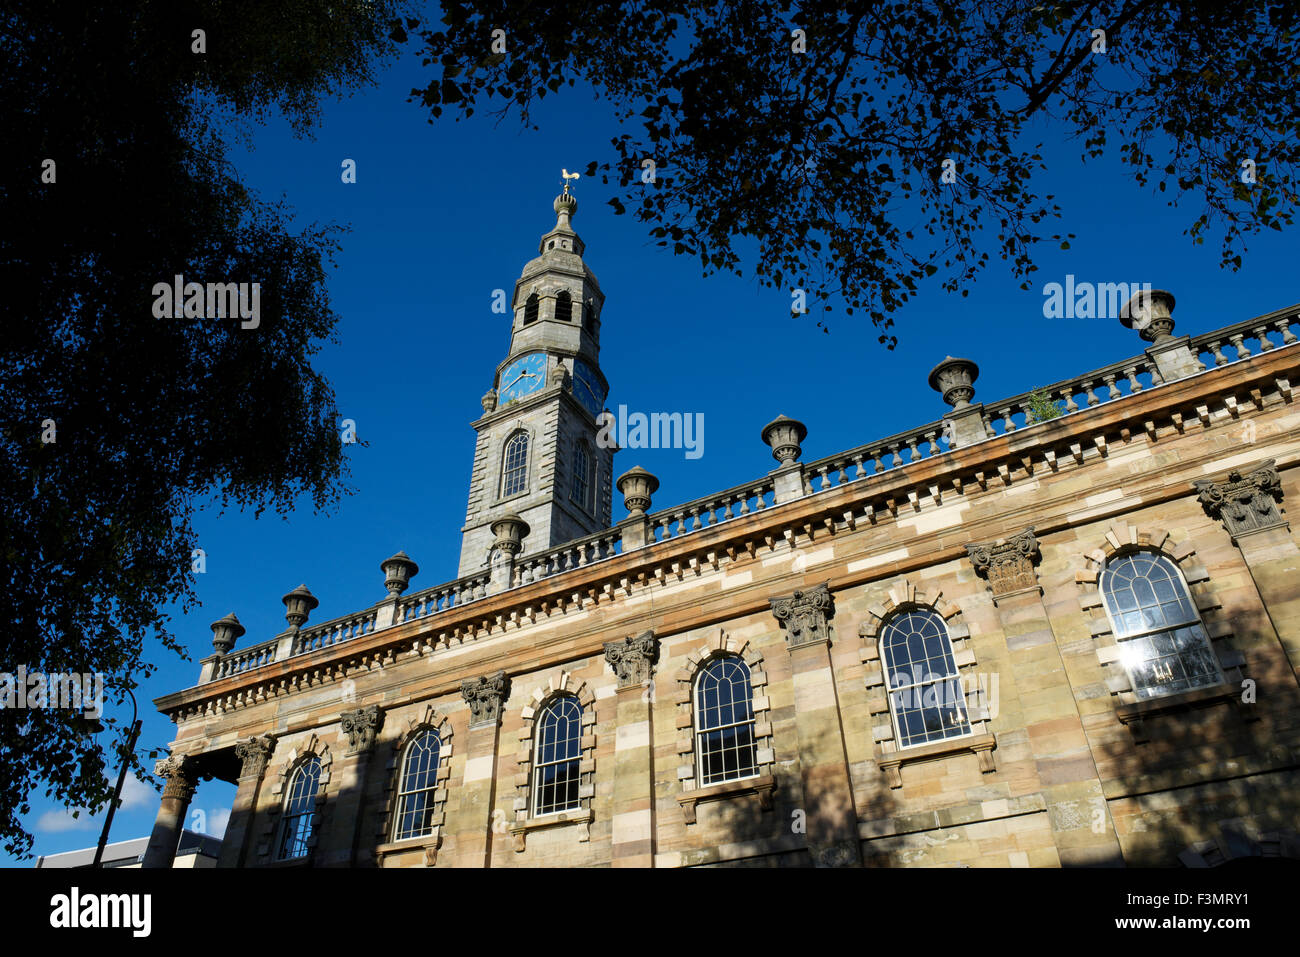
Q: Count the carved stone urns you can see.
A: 8